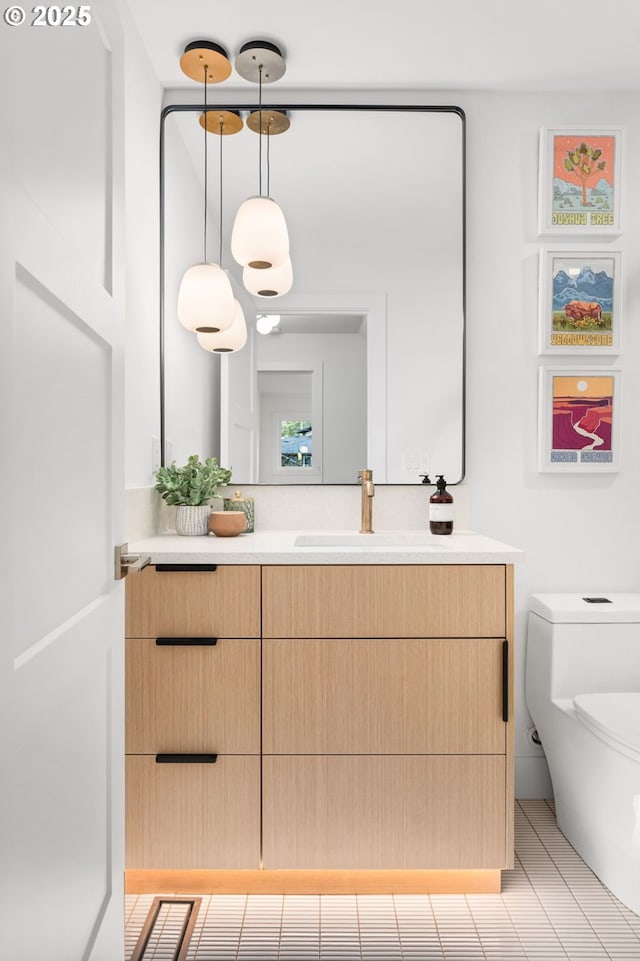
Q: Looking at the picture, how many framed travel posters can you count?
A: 3